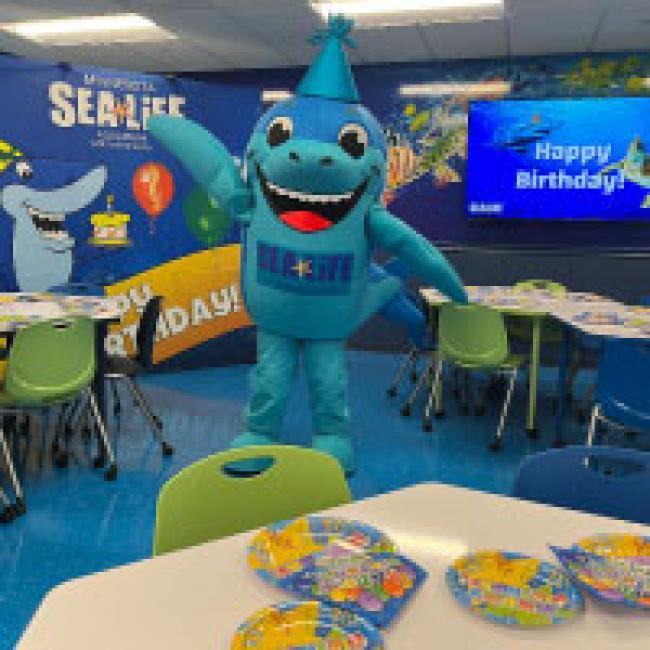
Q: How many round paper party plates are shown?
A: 4